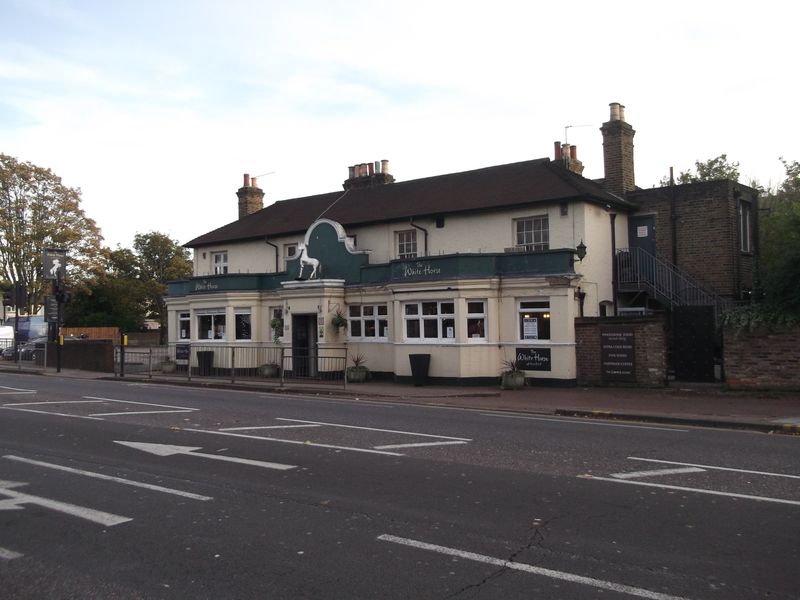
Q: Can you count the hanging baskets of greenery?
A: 2